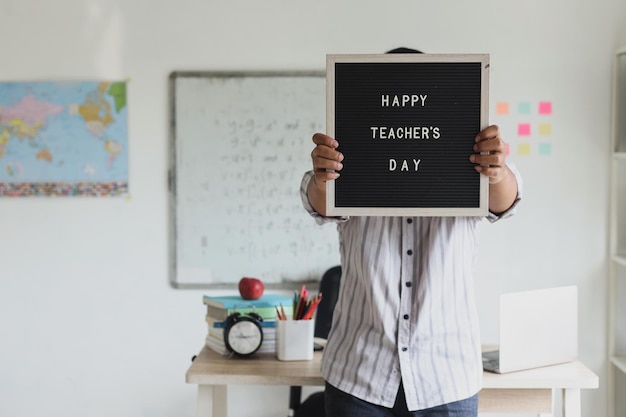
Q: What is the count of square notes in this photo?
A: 8